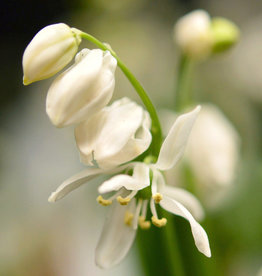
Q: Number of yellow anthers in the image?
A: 6